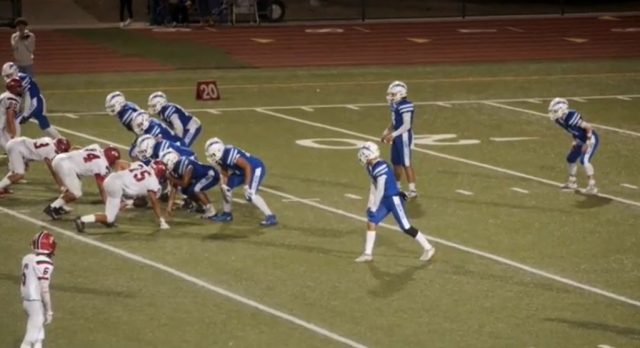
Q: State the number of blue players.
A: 10